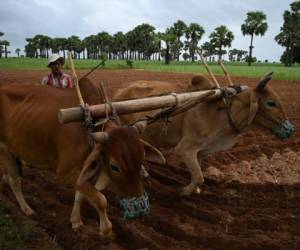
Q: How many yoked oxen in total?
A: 2